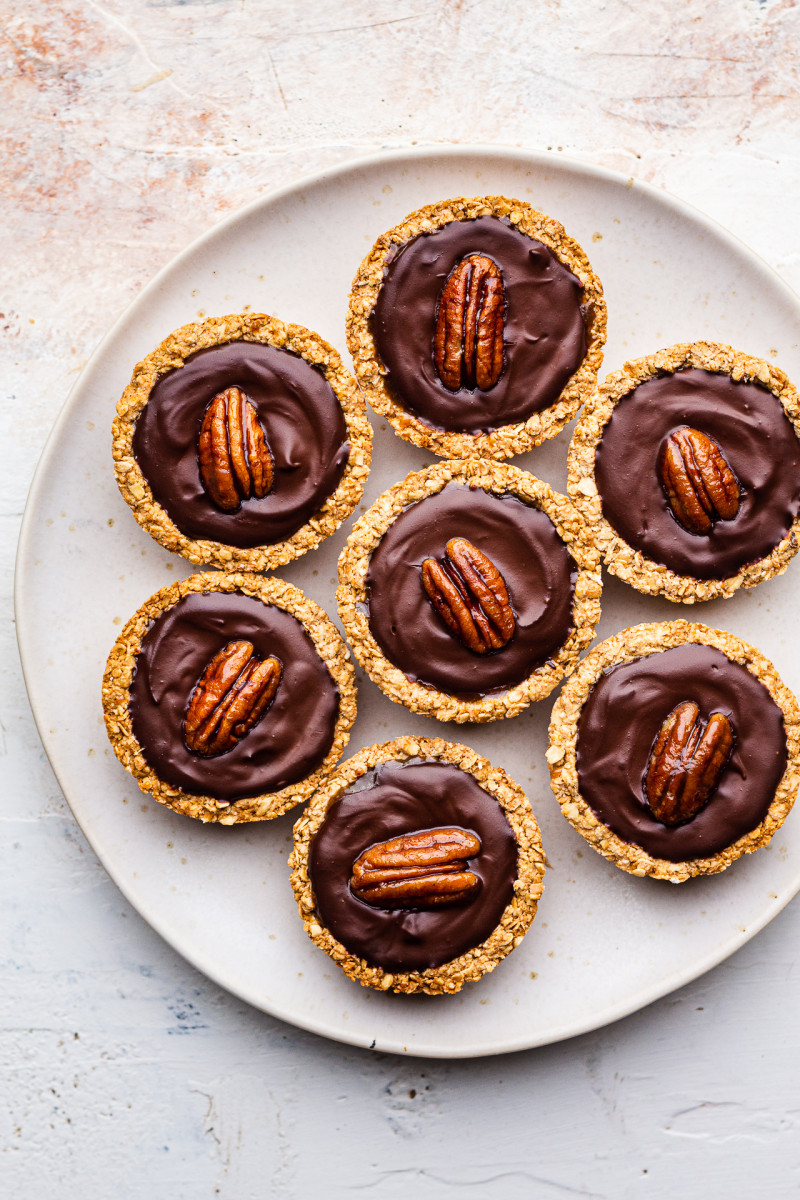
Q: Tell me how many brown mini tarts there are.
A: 7